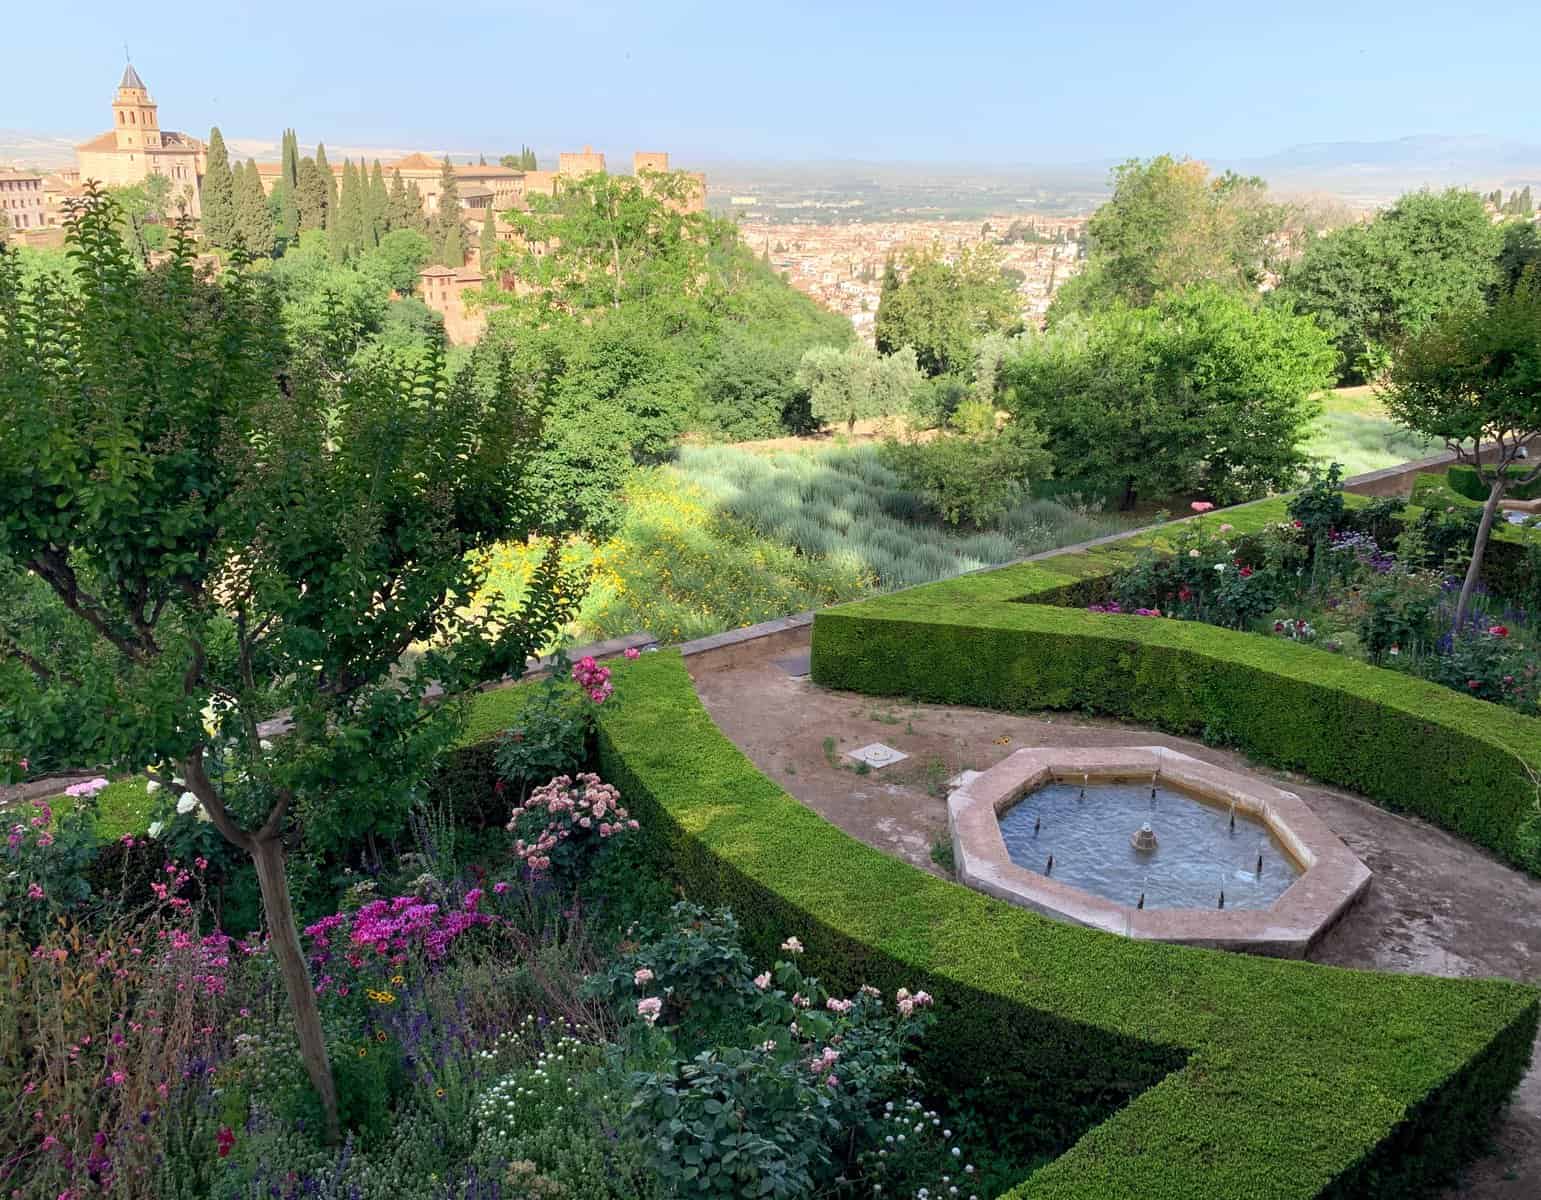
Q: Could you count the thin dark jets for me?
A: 8